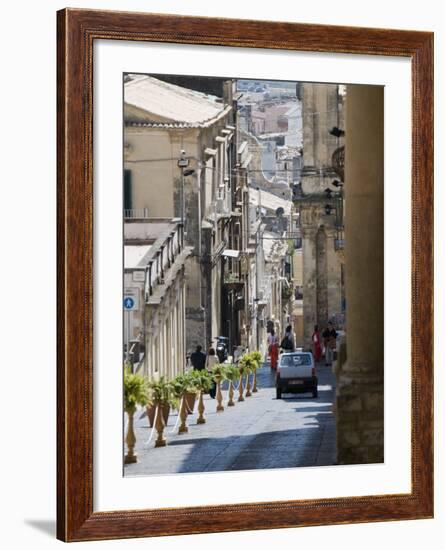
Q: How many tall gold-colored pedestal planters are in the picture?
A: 9